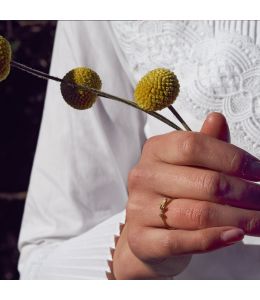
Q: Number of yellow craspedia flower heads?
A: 3